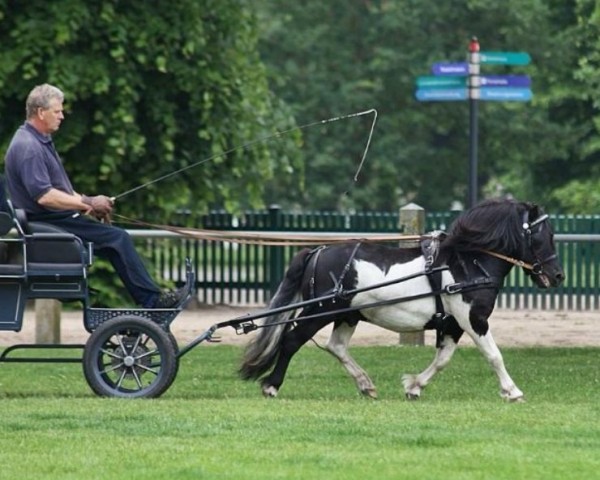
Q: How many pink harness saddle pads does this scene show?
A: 0